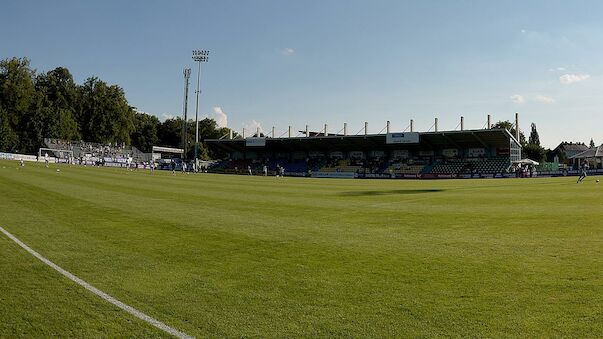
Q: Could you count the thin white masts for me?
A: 15